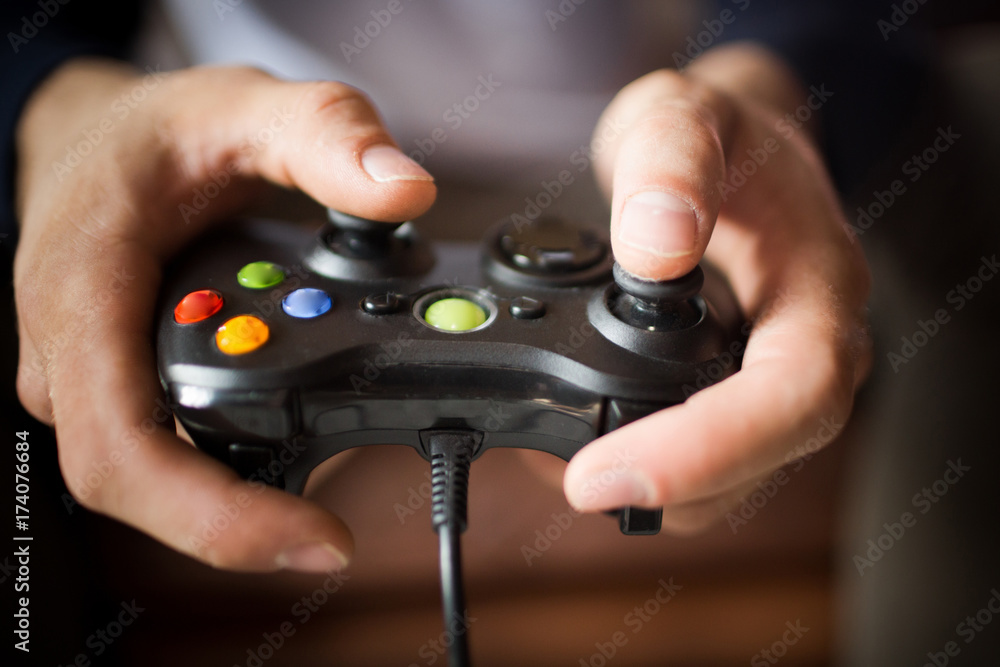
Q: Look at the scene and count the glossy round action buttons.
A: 4